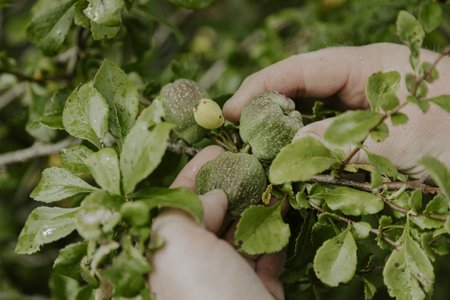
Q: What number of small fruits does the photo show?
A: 4